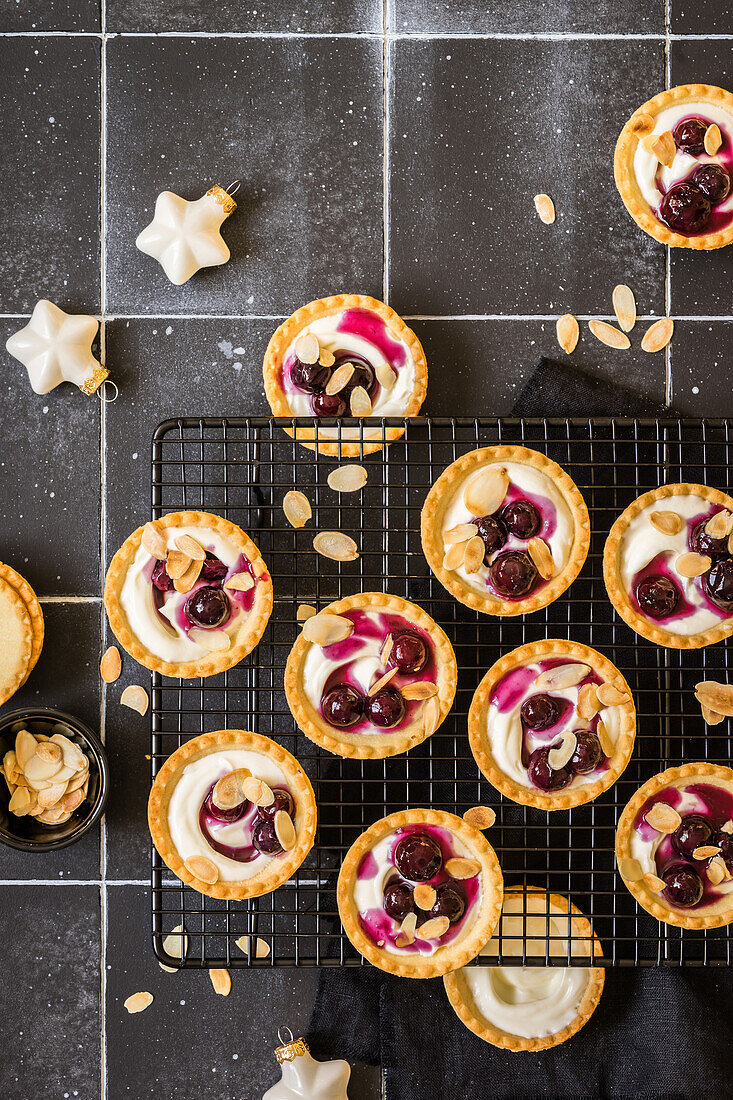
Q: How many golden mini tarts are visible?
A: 11